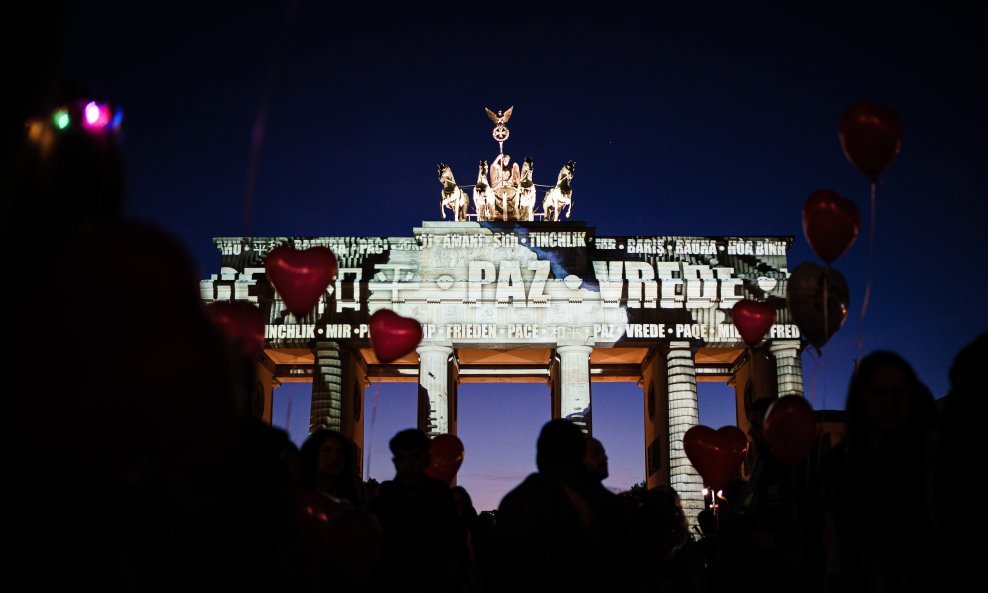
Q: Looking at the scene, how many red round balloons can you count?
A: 1